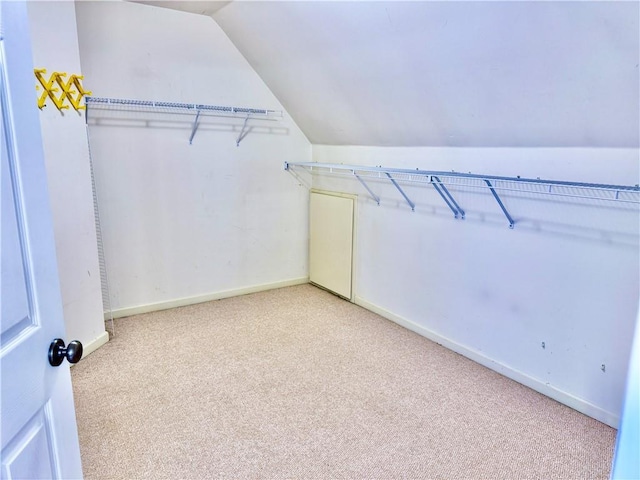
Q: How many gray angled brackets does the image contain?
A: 7